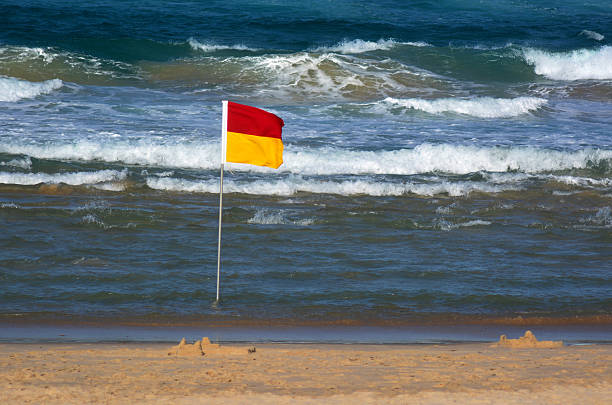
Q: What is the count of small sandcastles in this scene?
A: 2